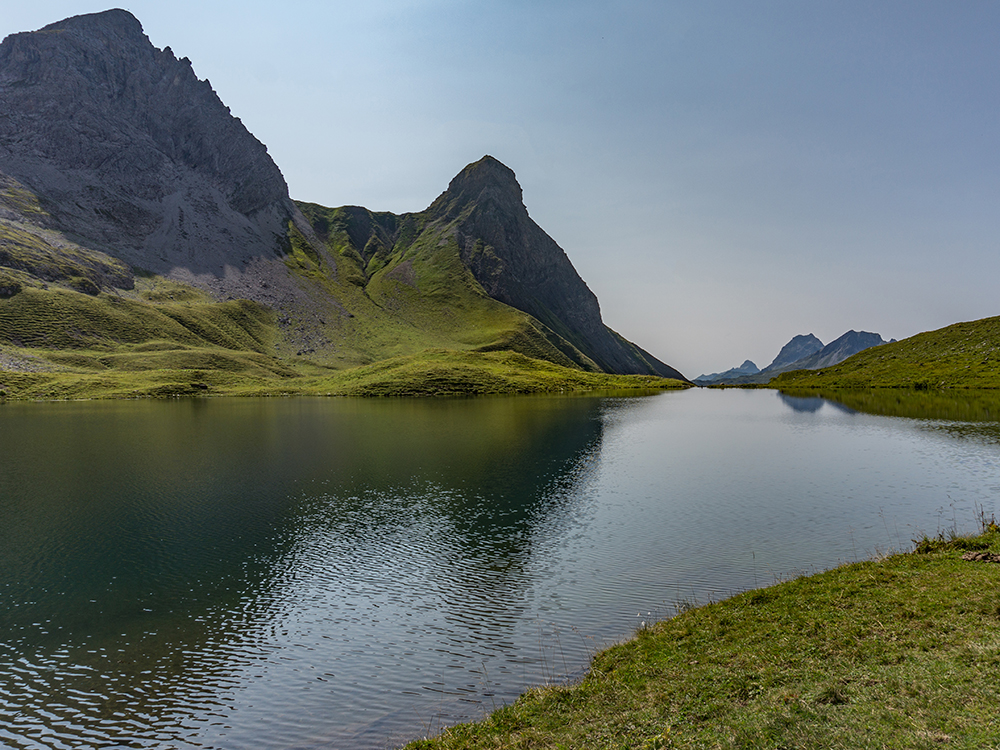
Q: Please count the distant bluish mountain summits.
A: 3